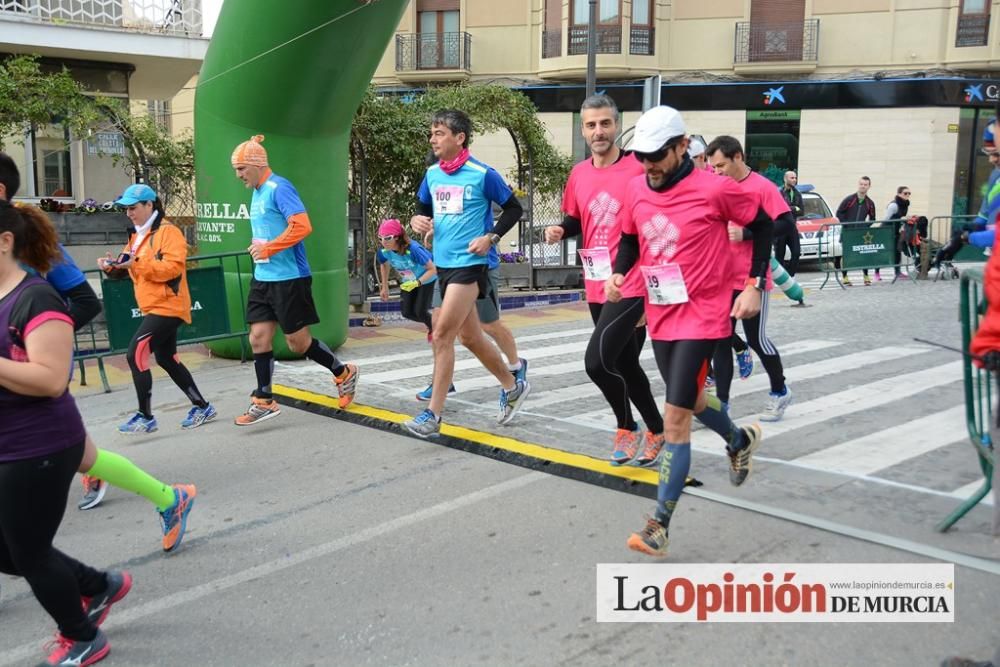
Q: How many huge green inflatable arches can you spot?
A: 1